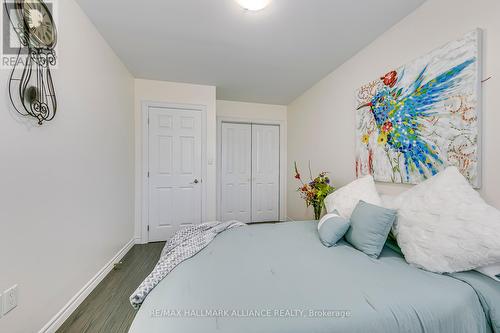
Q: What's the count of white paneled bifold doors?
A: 2